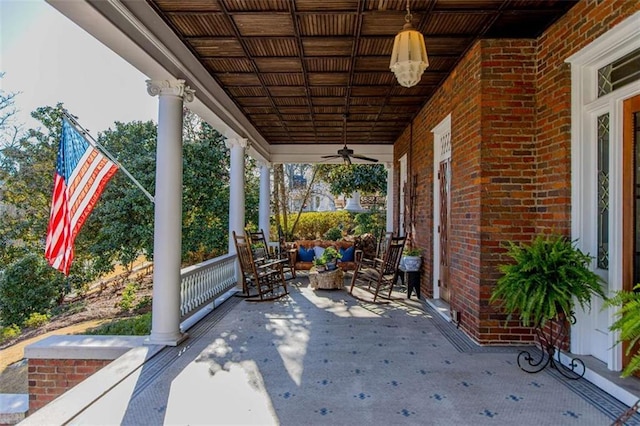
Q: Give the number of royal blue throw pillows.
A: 2